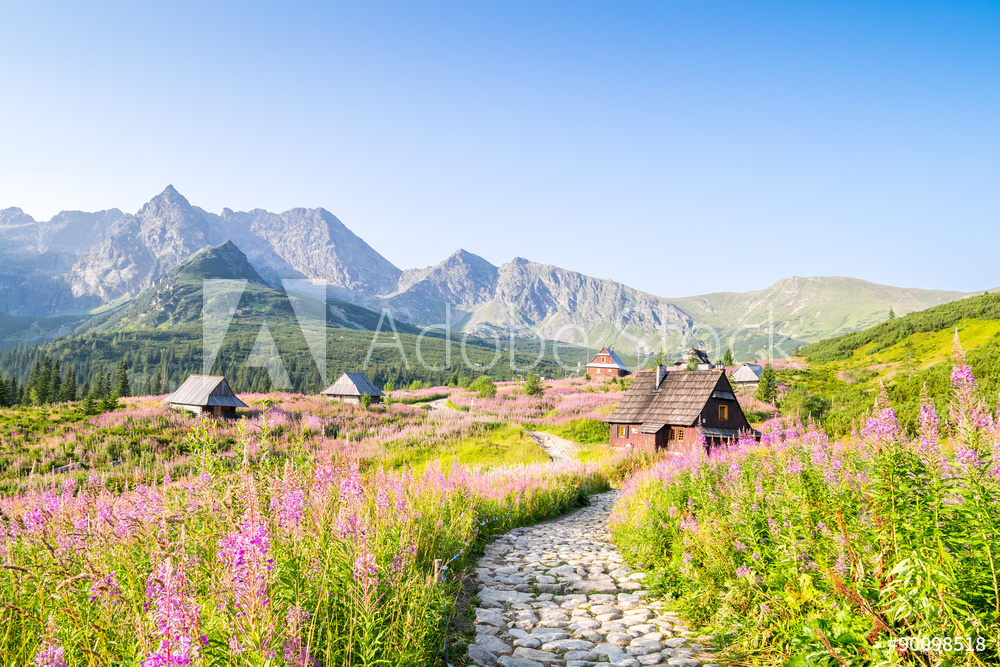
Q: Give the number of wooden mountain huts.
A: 6